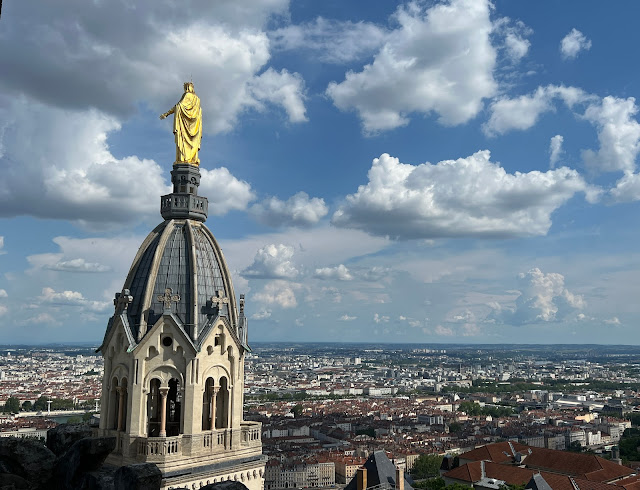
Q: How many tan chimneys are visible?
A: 2